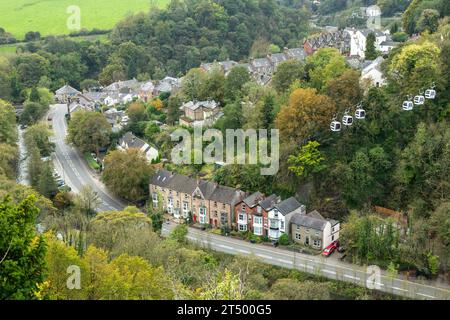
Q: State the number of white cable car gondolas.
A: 6